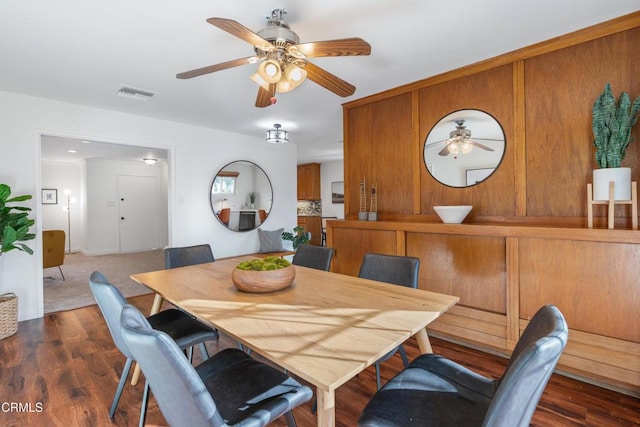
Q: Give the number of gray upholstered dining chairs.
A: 6